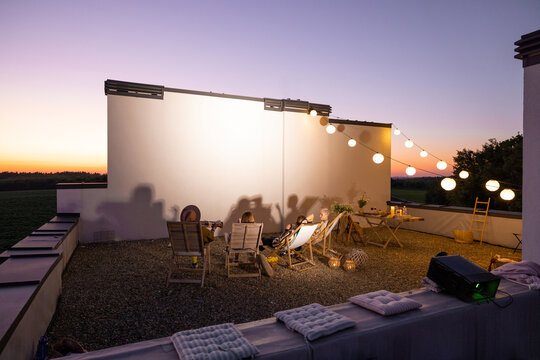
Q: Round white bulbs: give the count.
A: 13